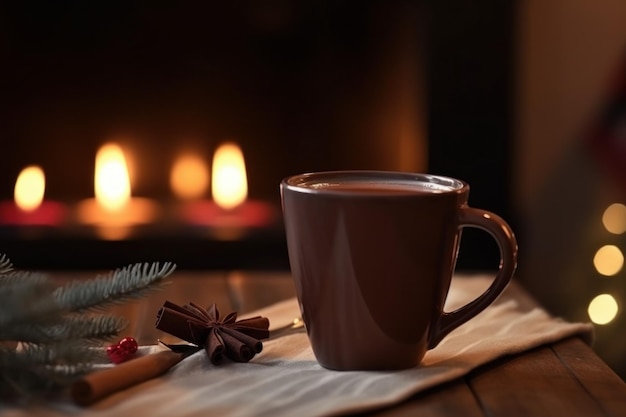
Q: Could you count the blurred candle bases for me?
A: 3